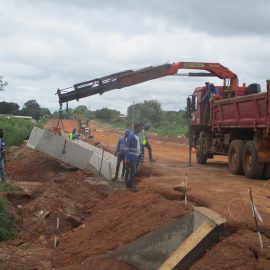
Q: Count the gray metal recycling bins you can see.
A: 0